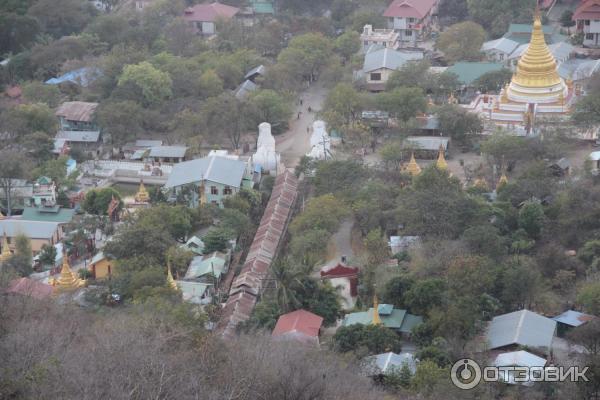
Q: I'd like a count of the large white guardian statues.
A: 2